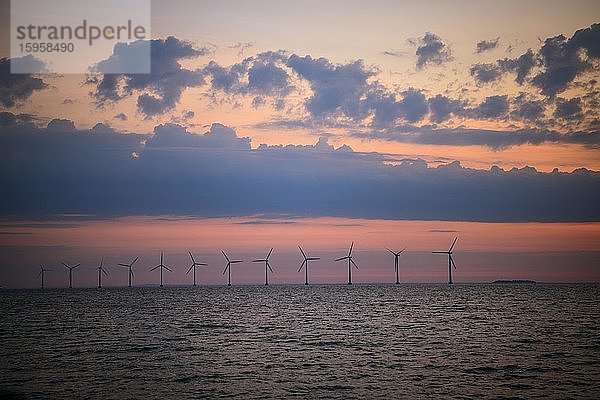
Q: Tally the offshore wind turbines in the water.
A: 12